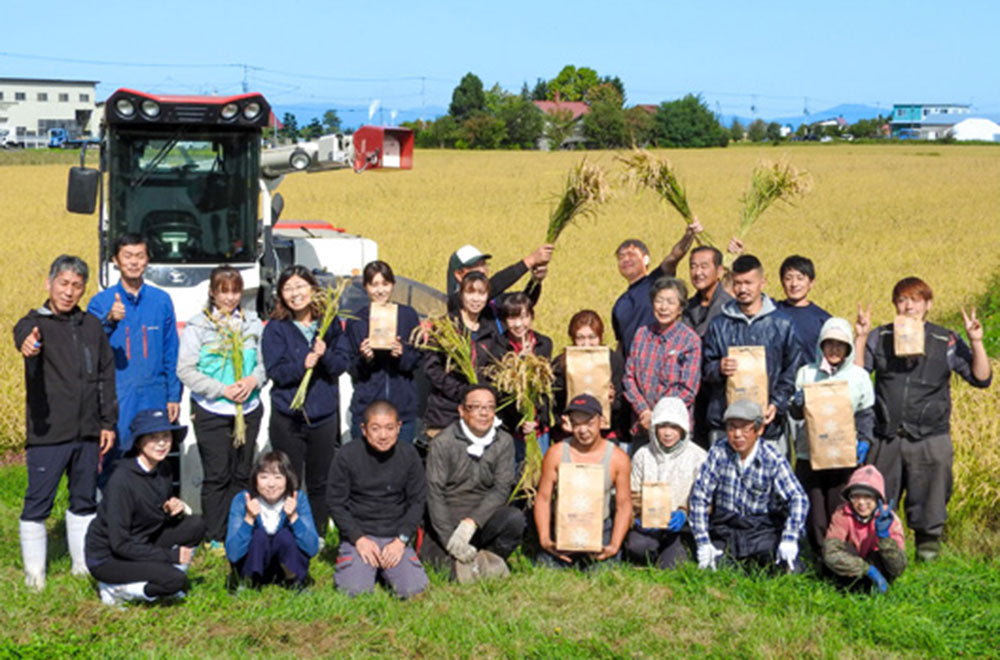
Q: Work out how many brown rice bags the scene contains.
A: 7